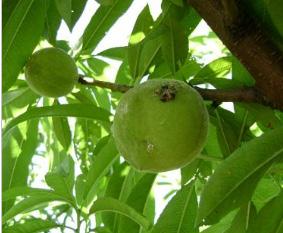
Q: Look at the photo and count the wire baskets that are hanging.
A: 0